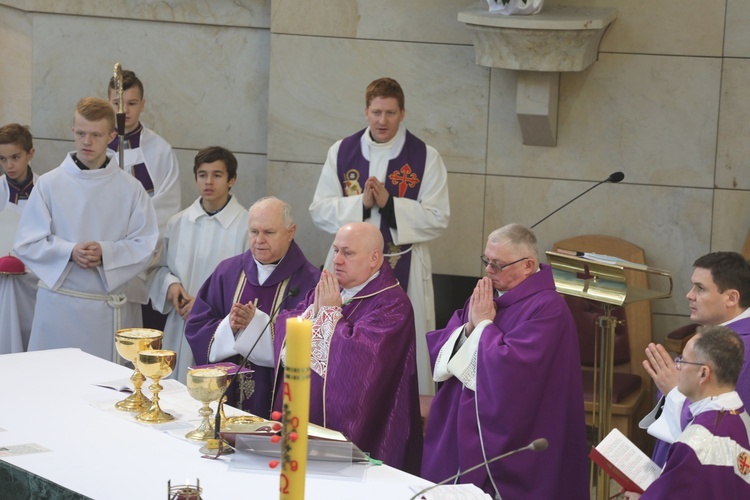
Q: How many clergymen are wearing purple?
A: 6